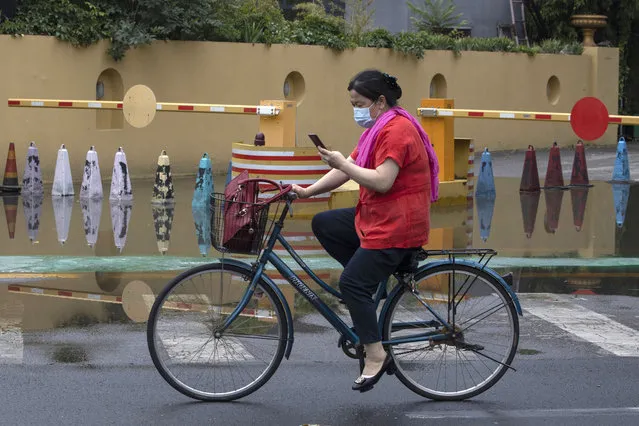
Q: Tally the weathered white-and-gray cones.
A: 4